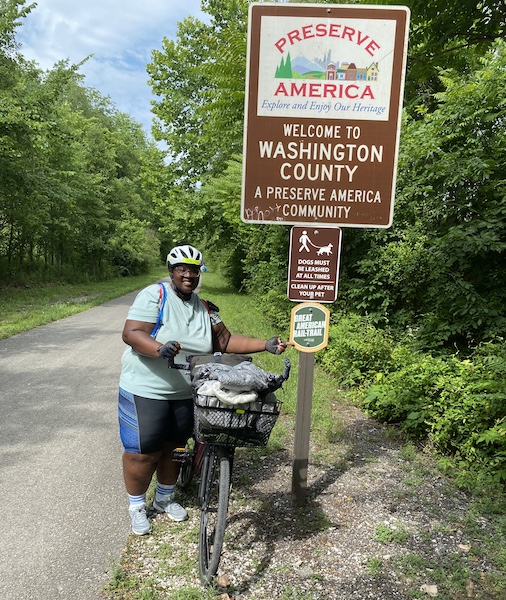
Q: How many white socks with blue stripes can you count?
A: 2